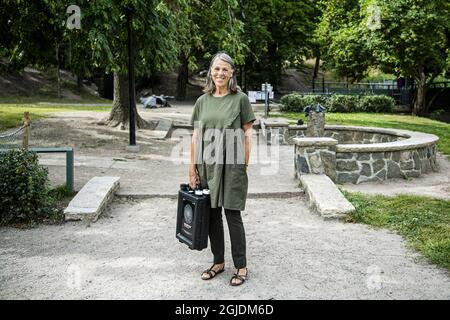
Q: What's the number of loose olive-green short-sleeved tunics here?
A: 1